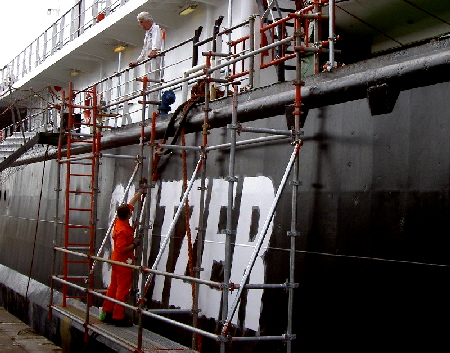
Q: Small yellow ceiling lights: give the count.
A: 3